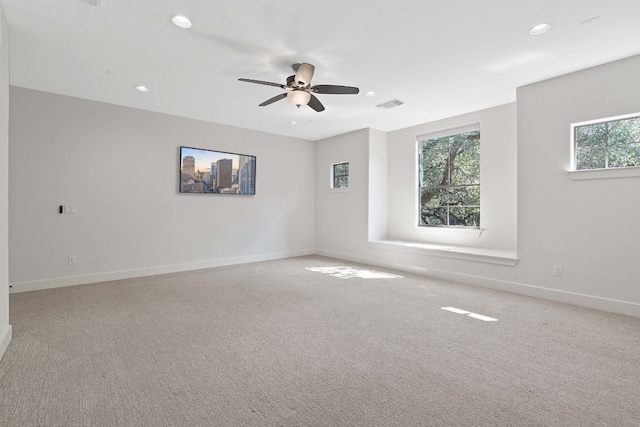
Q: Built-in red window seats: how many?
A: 0